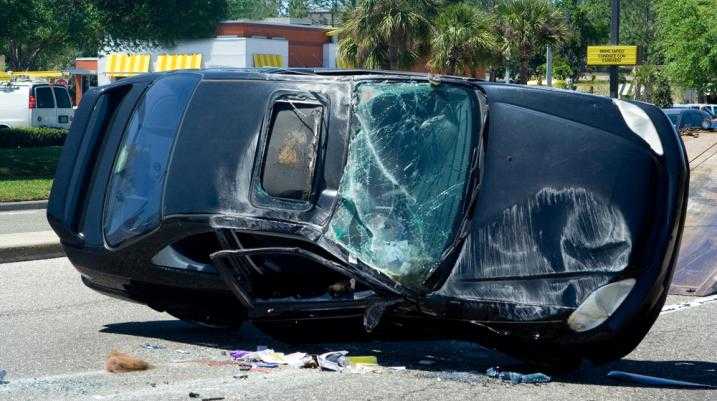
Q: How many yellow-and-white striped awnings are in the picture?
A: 3